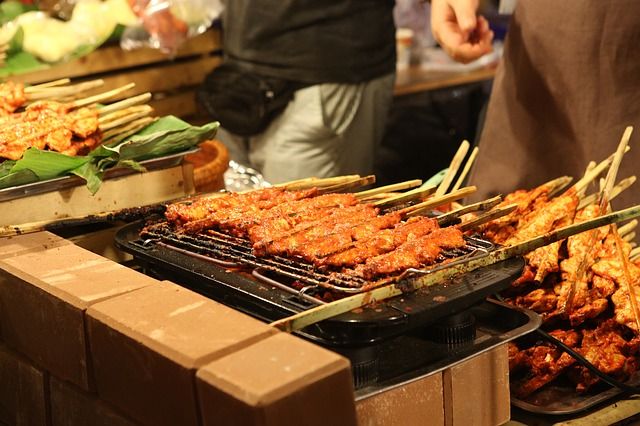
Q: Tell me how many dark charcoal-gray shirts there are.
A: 1